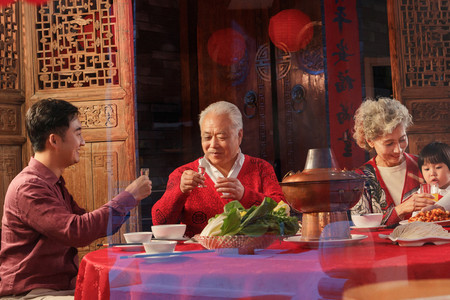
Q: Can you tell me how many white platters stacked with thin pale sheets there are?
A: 1